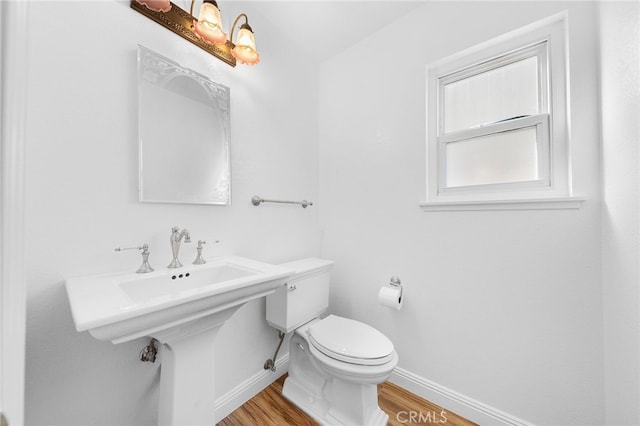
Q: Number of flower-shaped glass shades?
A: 3